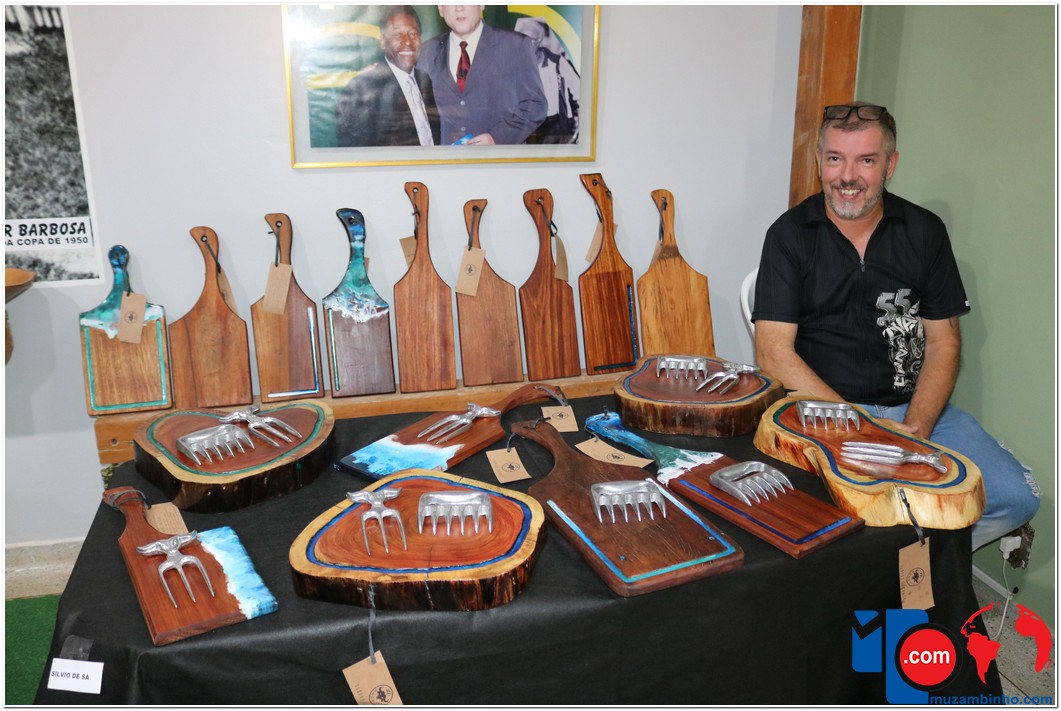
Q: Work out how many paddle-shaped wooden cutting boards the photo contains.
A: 13